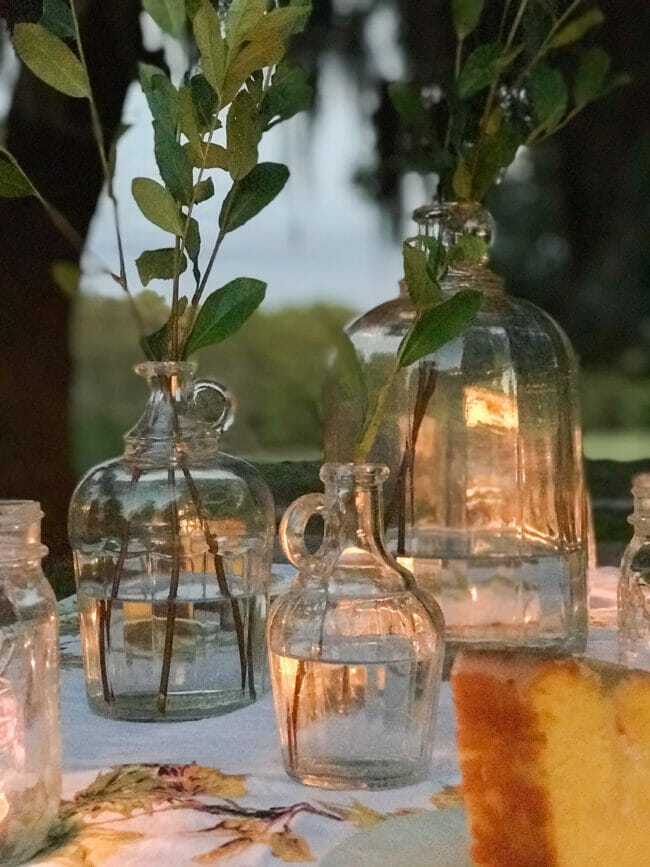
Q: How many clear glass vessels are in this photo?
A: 5